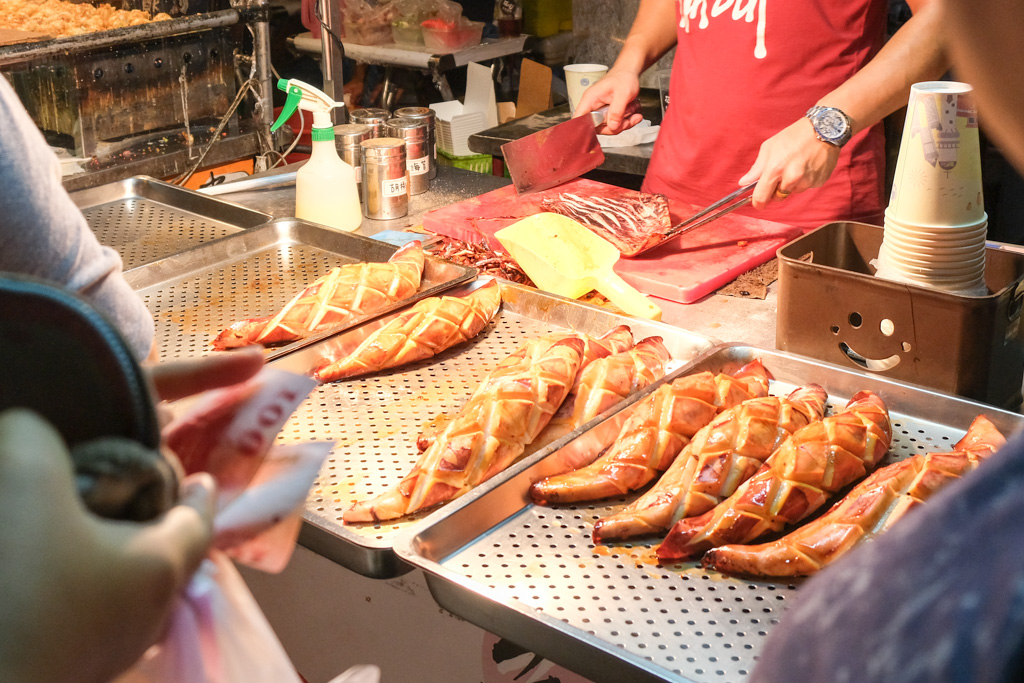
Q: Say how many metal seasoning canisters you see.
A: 5